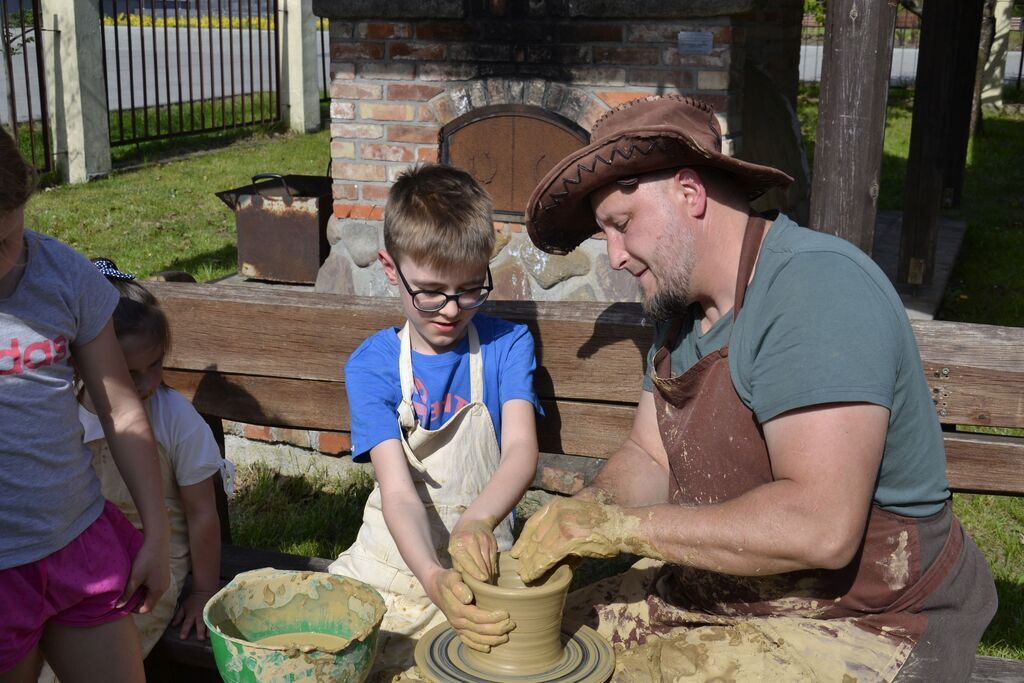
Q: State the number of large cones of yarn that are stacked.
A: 0